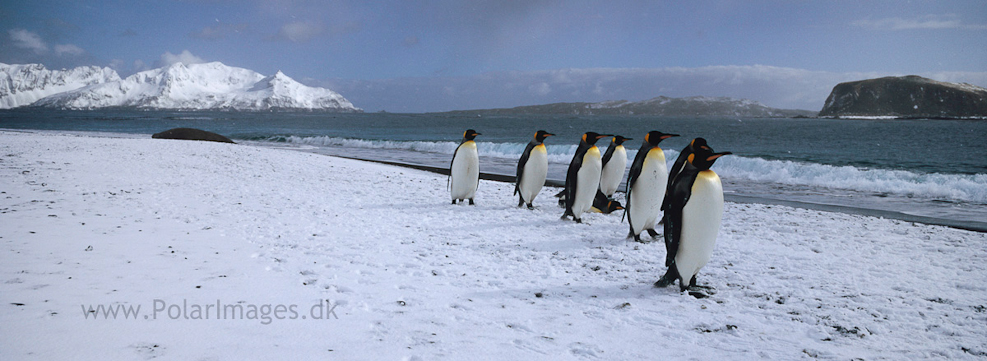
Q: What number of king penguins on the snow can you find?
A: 8